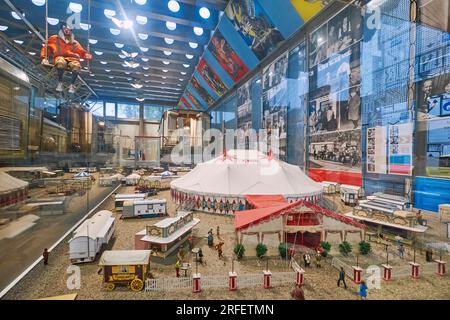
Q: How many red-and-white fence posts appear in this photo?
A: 8